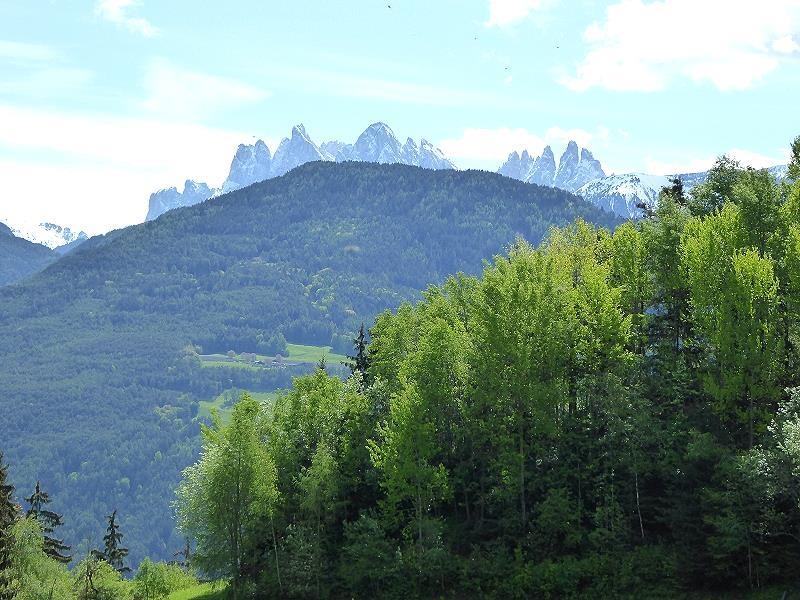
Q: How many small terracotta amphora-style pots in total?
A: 0